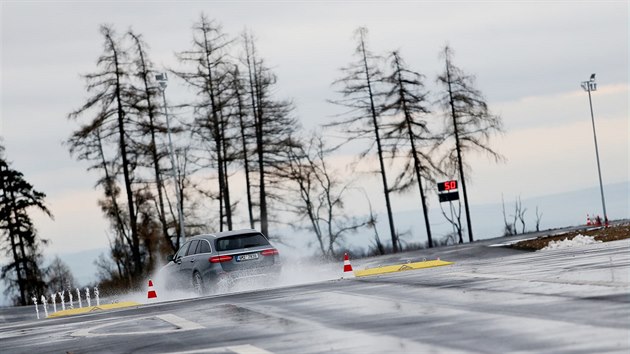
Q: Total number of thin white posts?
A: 8